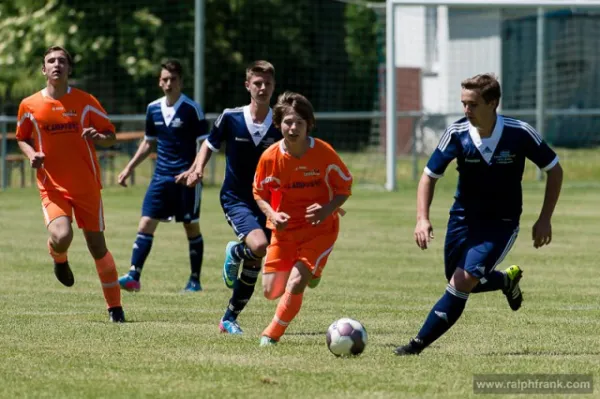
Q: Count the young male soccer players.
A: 5